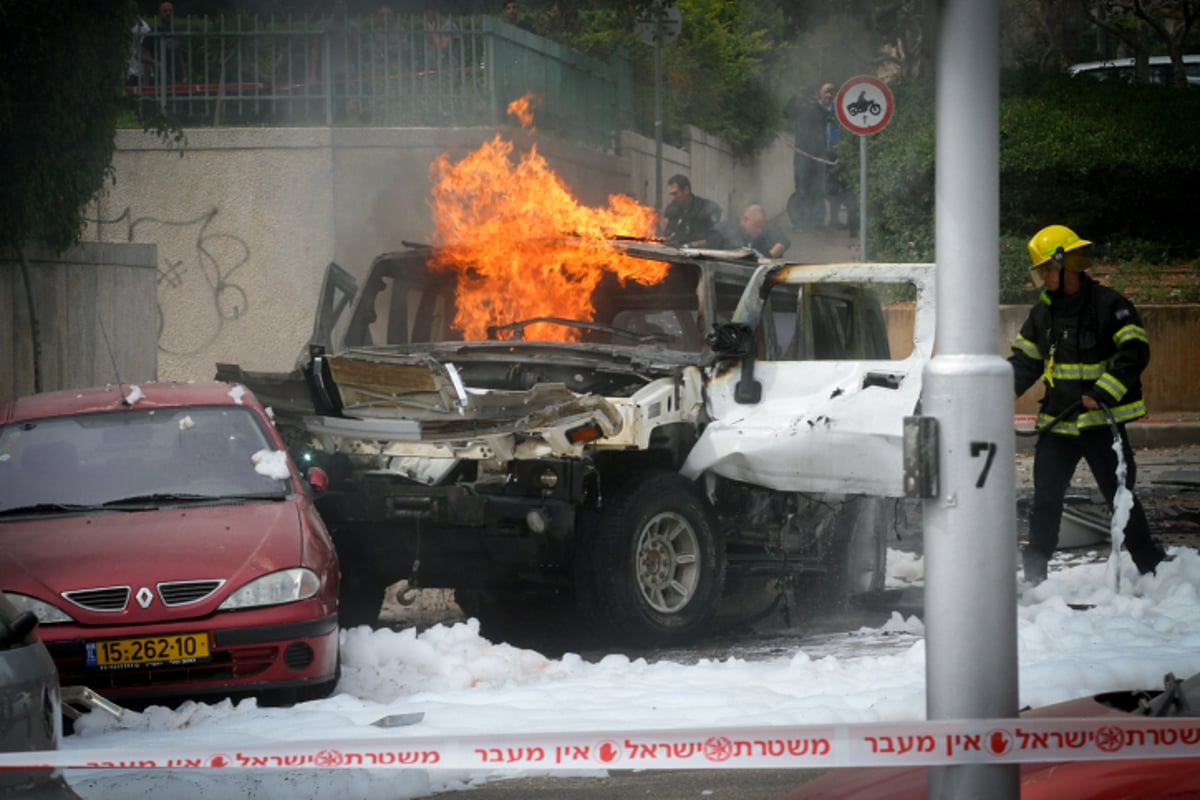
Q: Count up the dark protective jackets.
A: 1